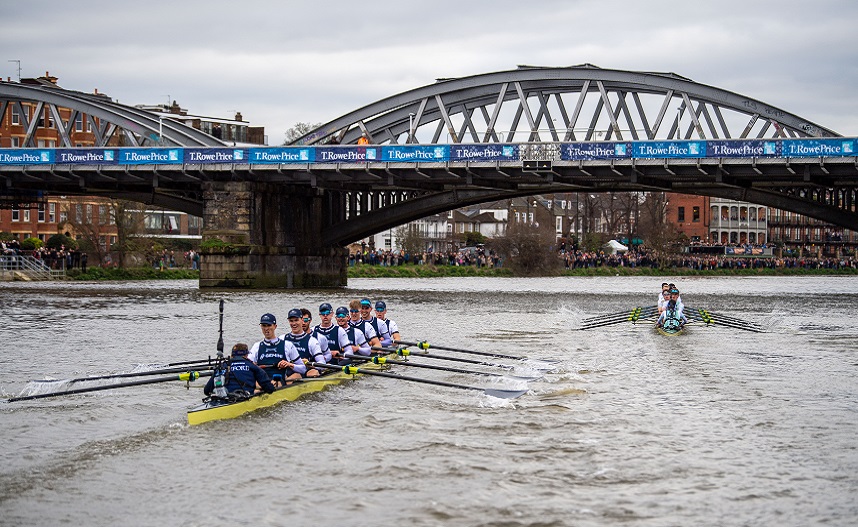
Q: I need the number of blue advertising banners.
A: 12